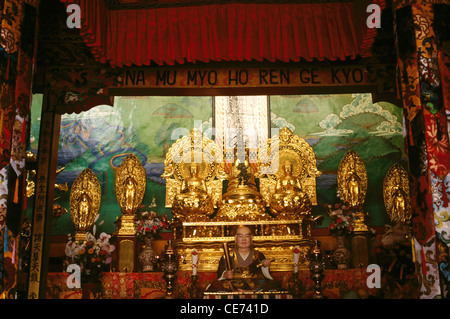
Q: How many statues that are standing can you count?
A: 4